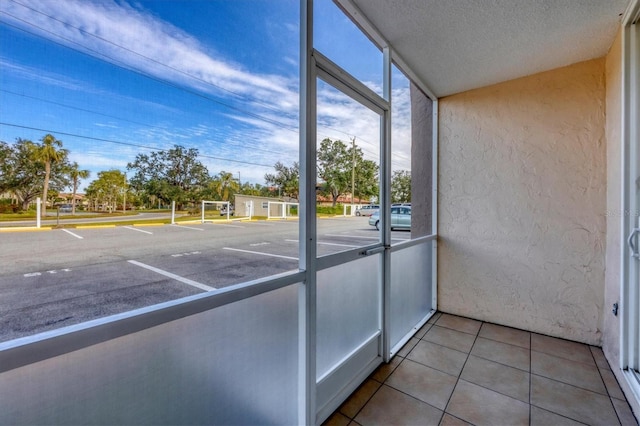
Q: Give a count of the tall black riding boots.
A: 0